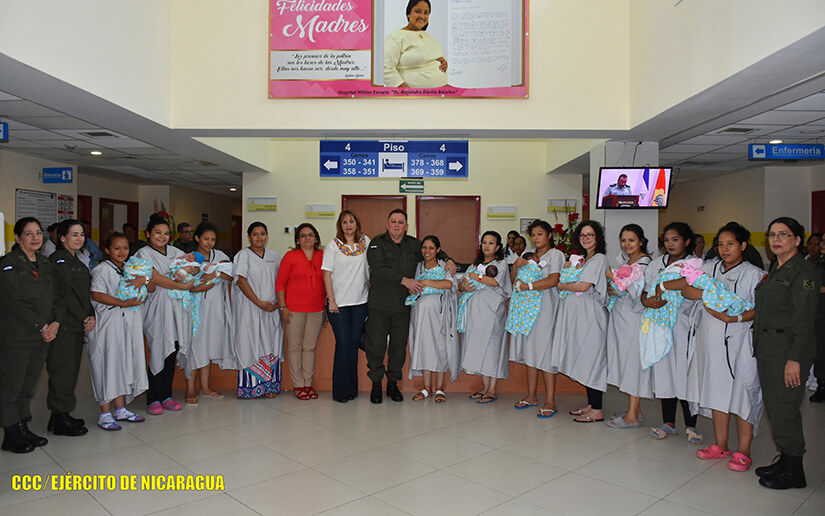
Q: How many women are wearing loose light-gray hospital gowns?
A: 11